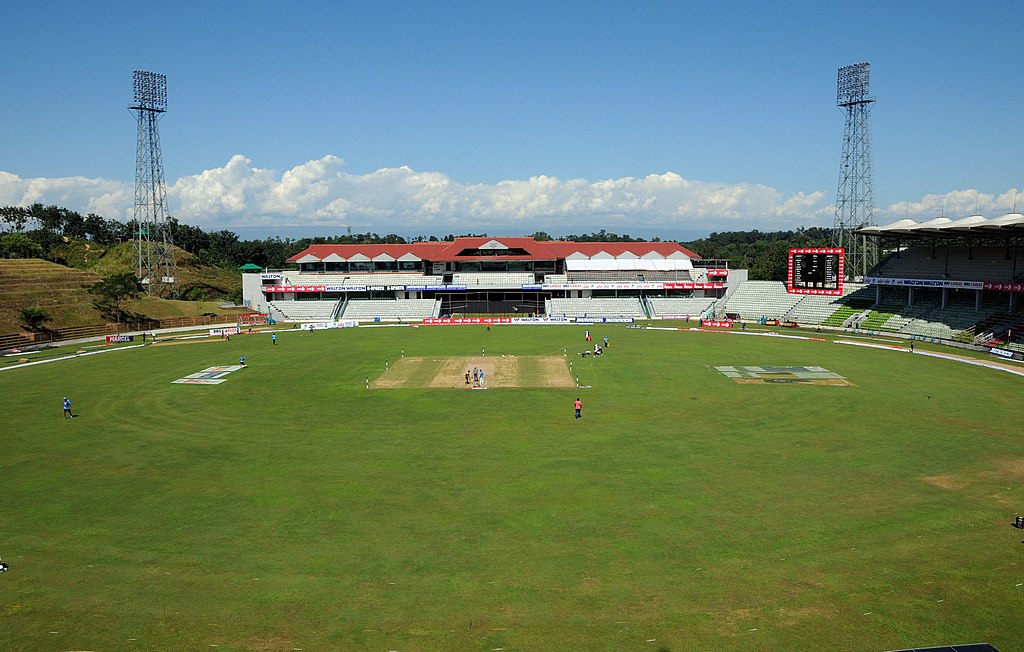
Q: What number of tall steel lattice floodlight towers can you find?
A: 2